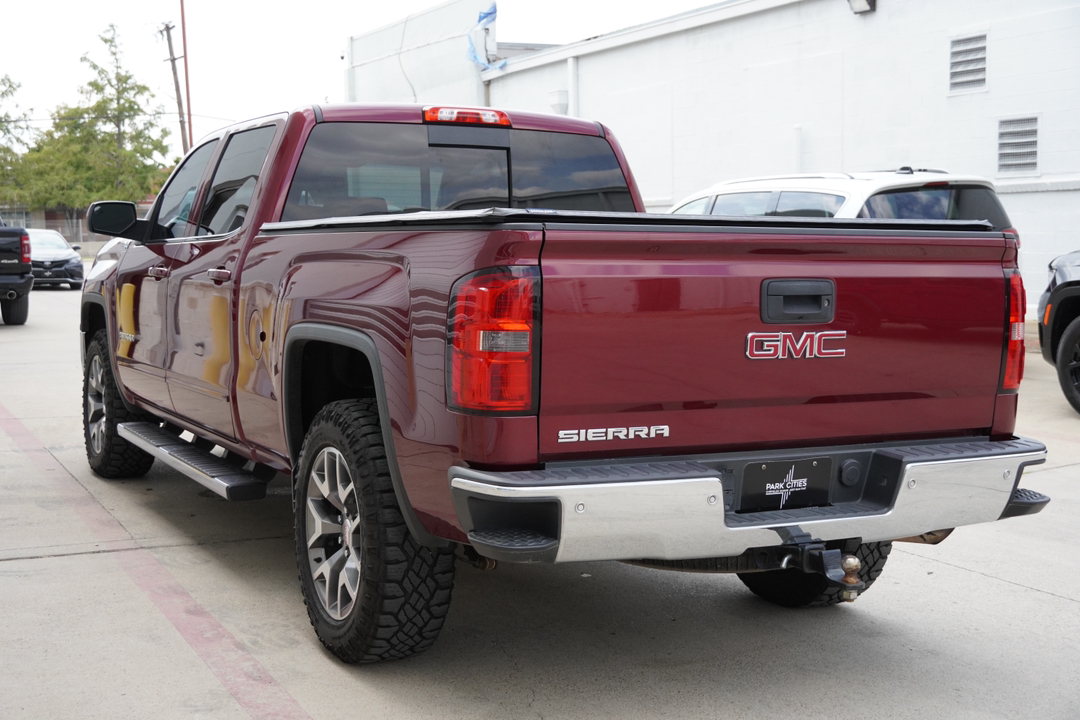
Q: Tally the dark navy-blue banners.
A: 0